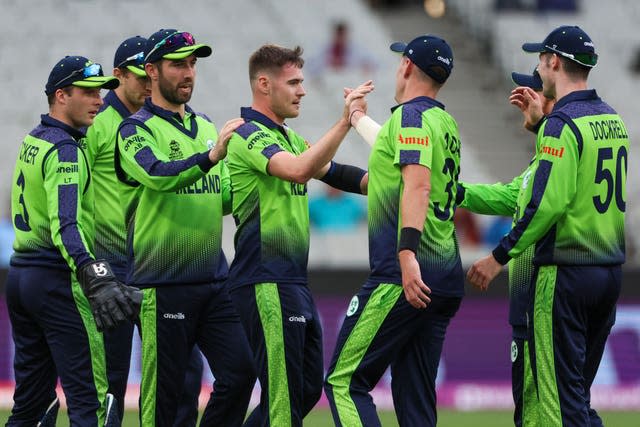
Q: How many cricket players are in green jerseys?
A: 7